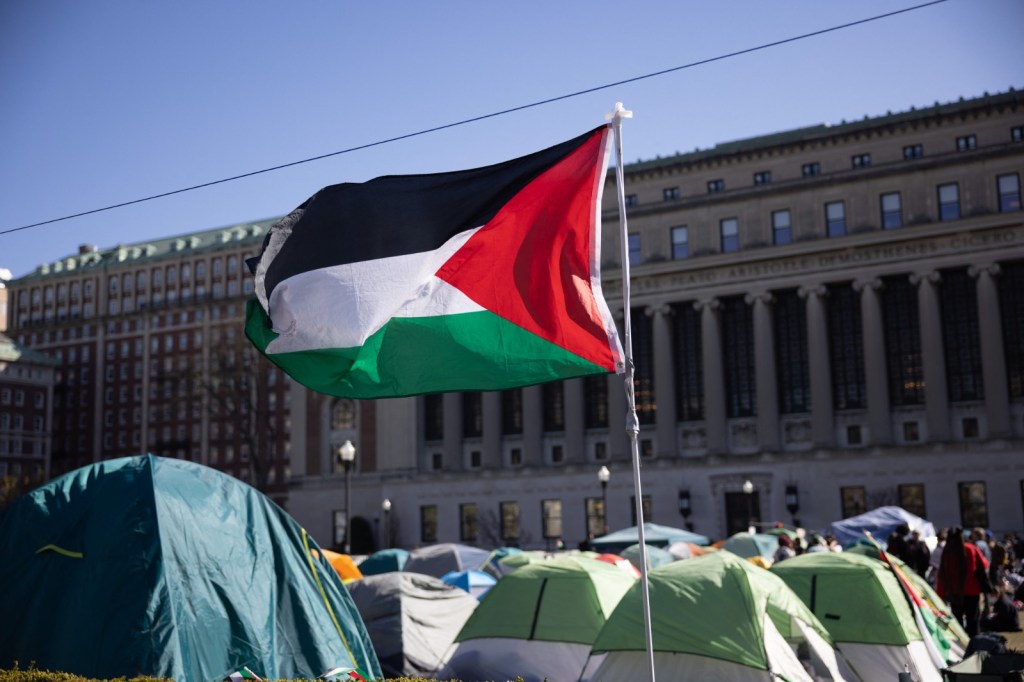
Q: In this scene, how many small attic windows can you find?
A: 9